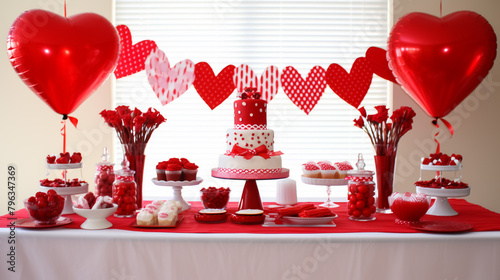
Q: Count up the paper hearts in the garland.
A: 7